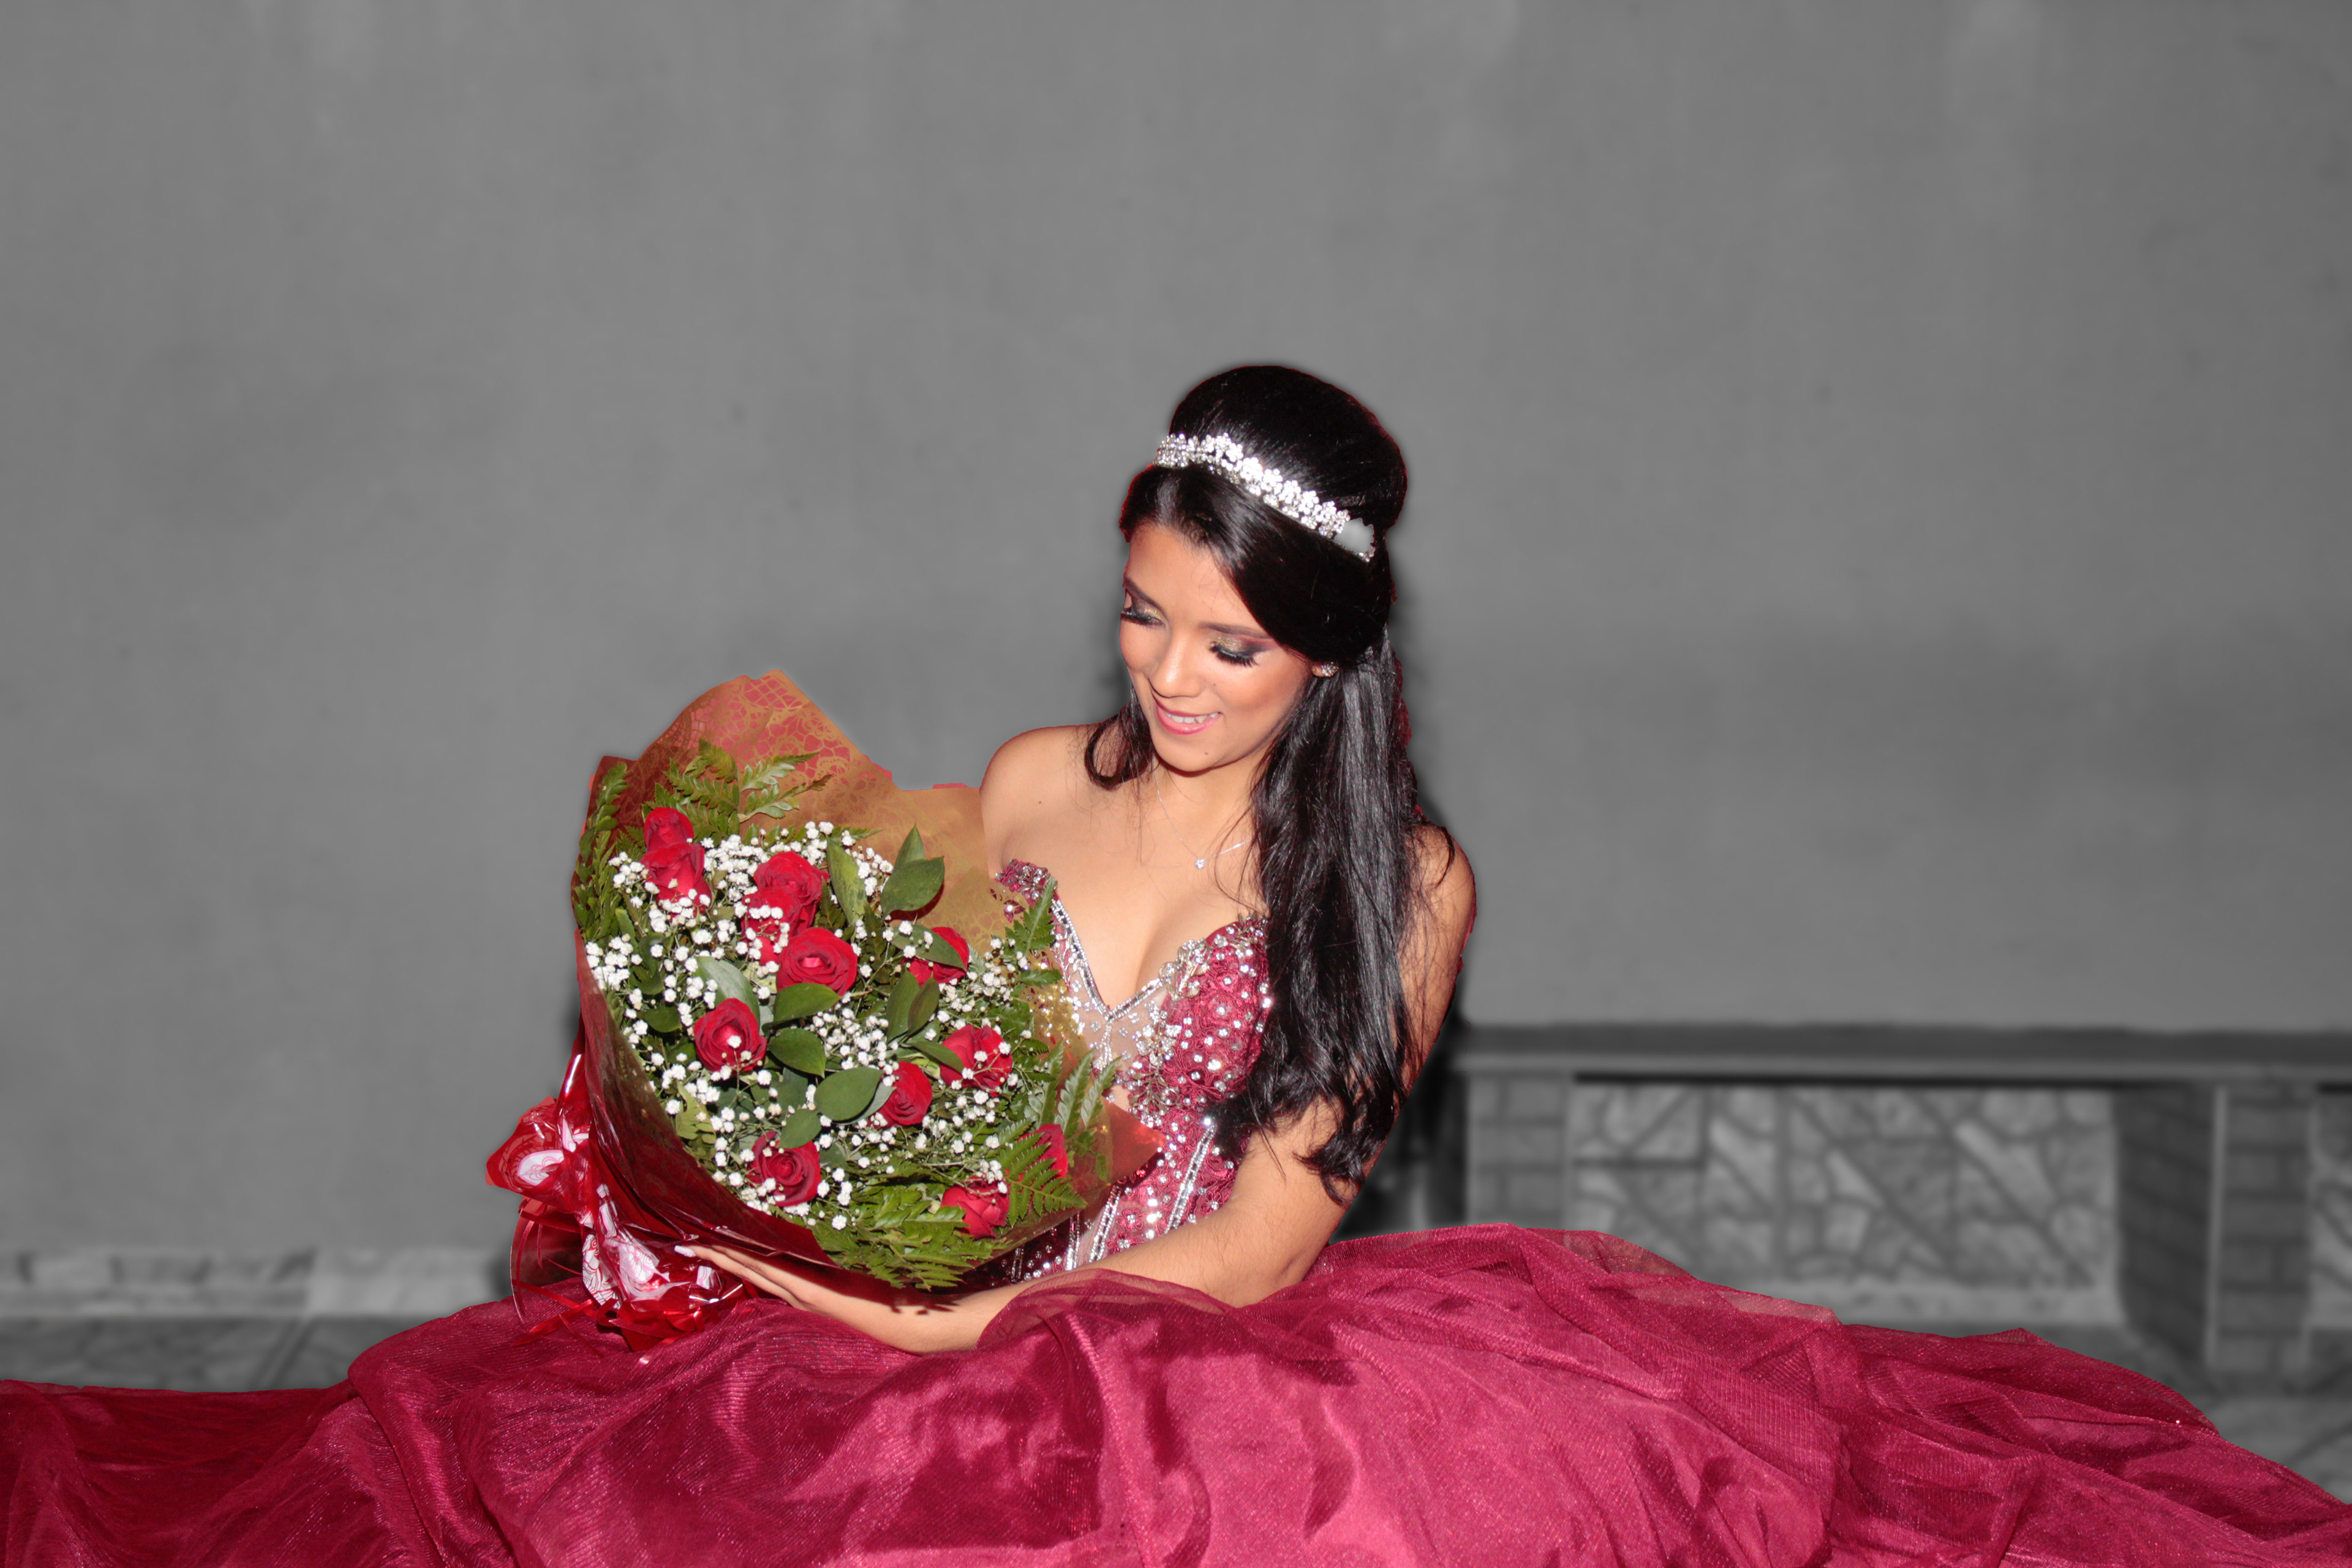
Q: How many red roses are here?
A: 12